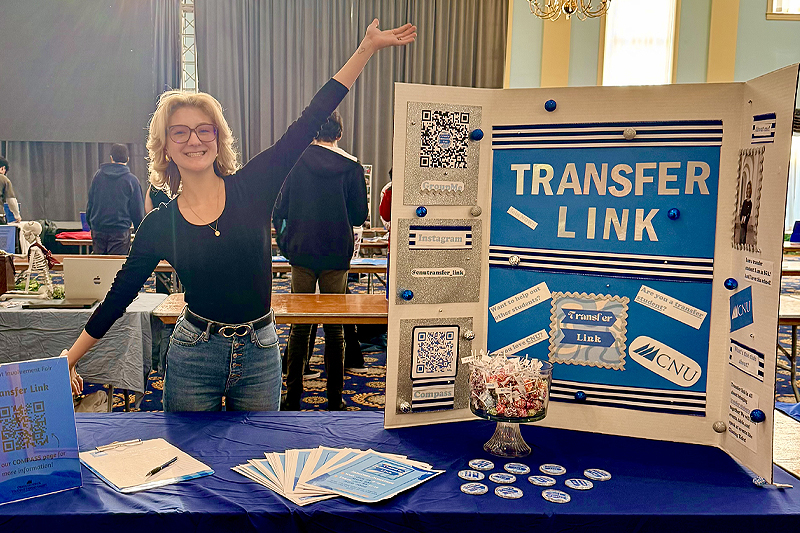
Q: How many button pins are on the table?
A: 11